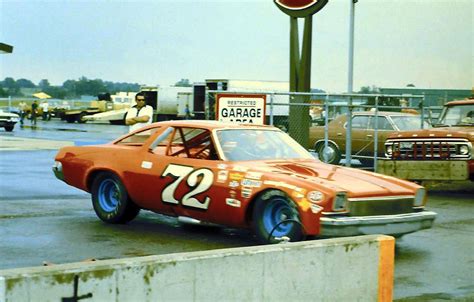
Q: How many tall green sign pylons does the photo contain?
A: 1